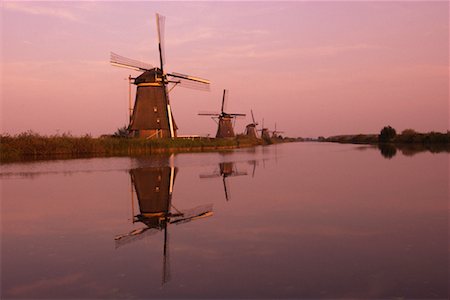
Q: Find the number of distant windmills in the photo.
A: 4